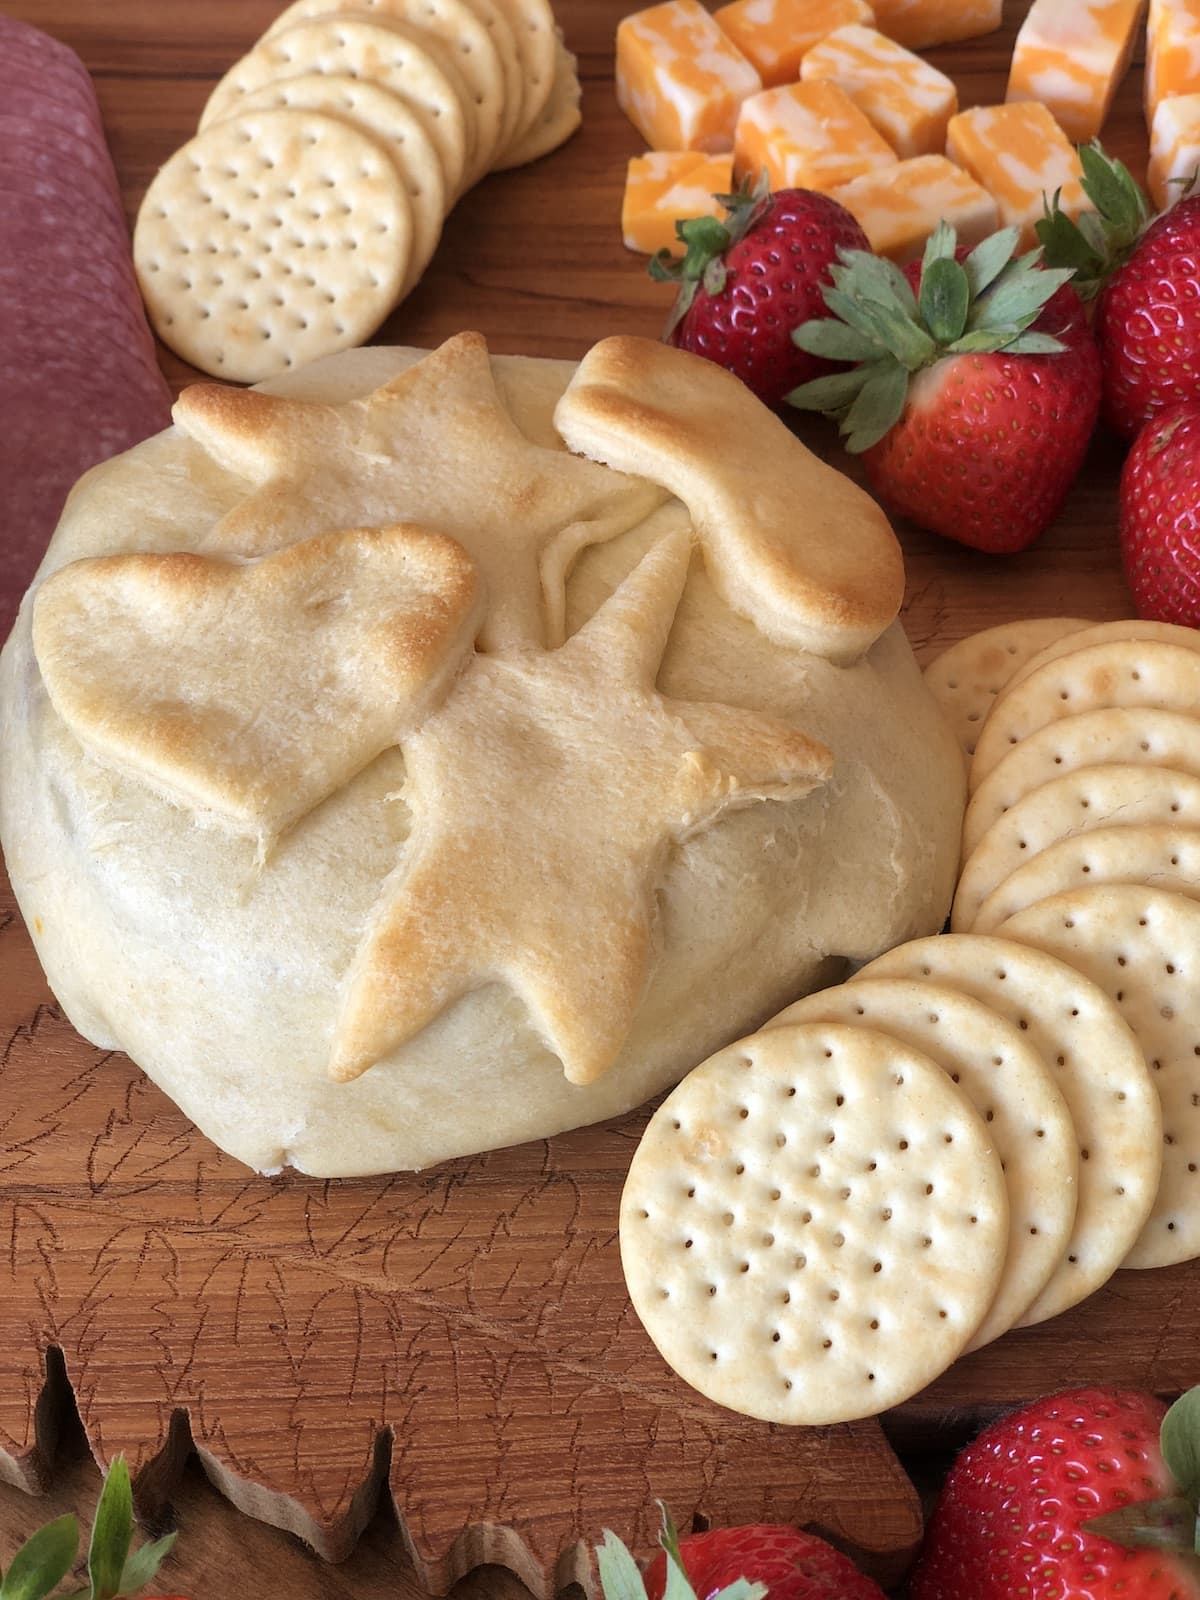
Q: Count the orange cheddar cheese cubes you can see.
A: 11